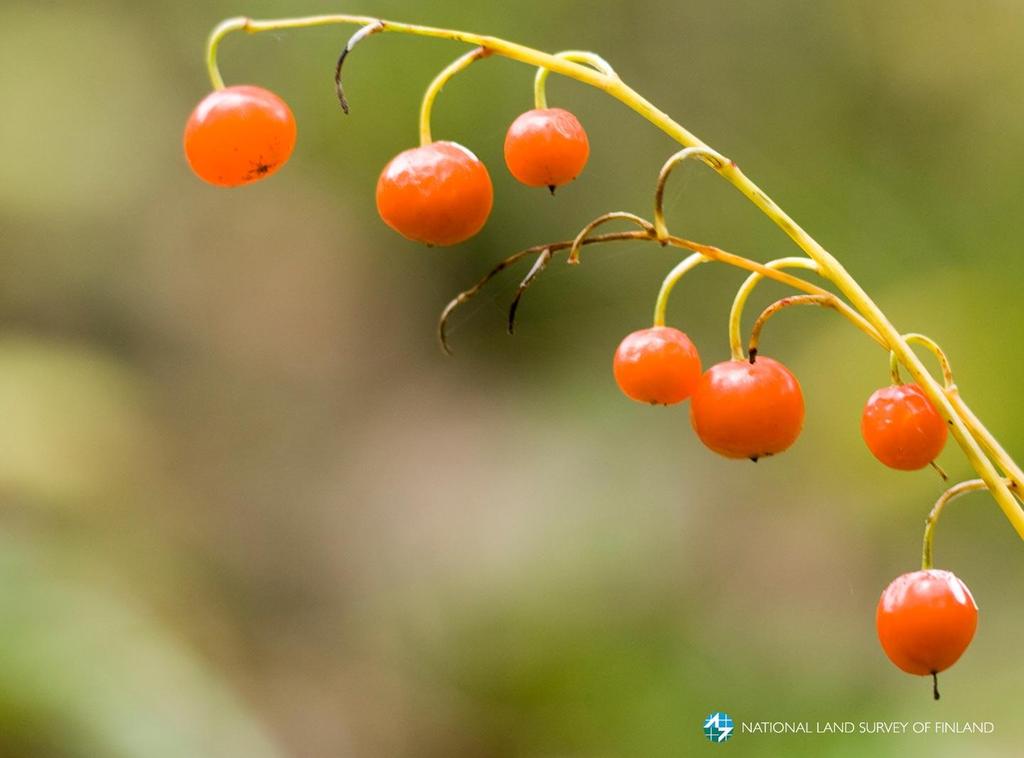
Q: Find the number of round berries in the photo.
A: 7